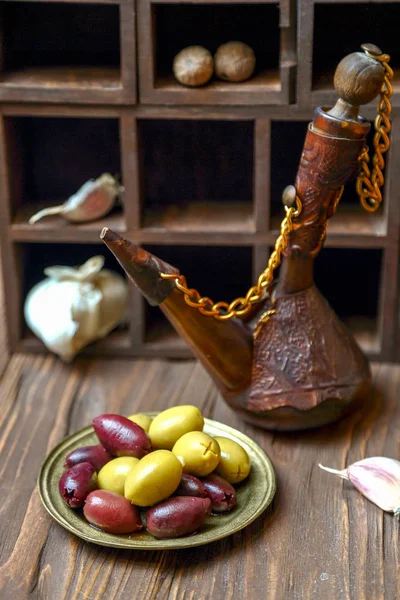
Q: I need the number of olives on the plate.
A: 13